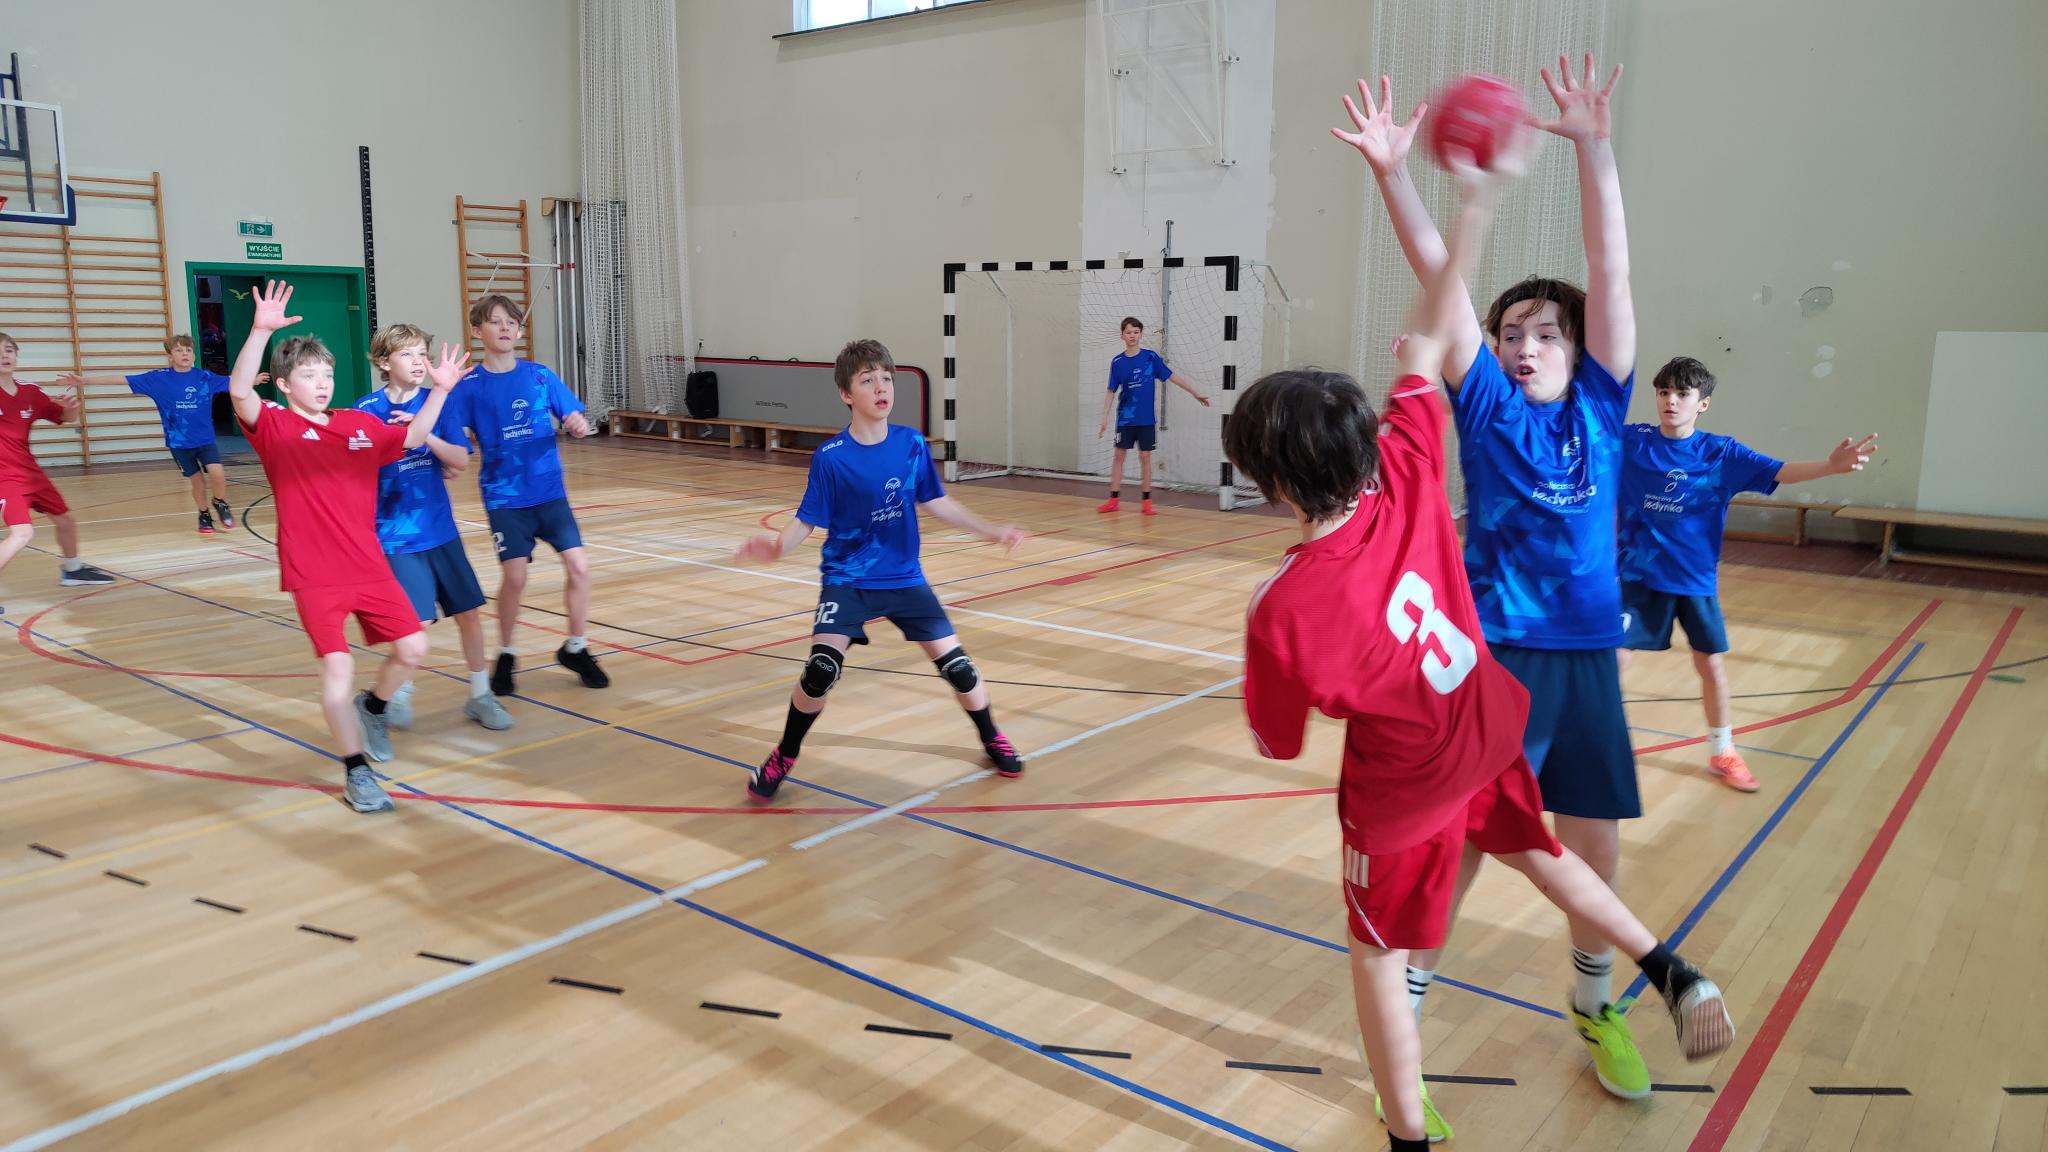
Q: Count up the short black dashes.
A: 14